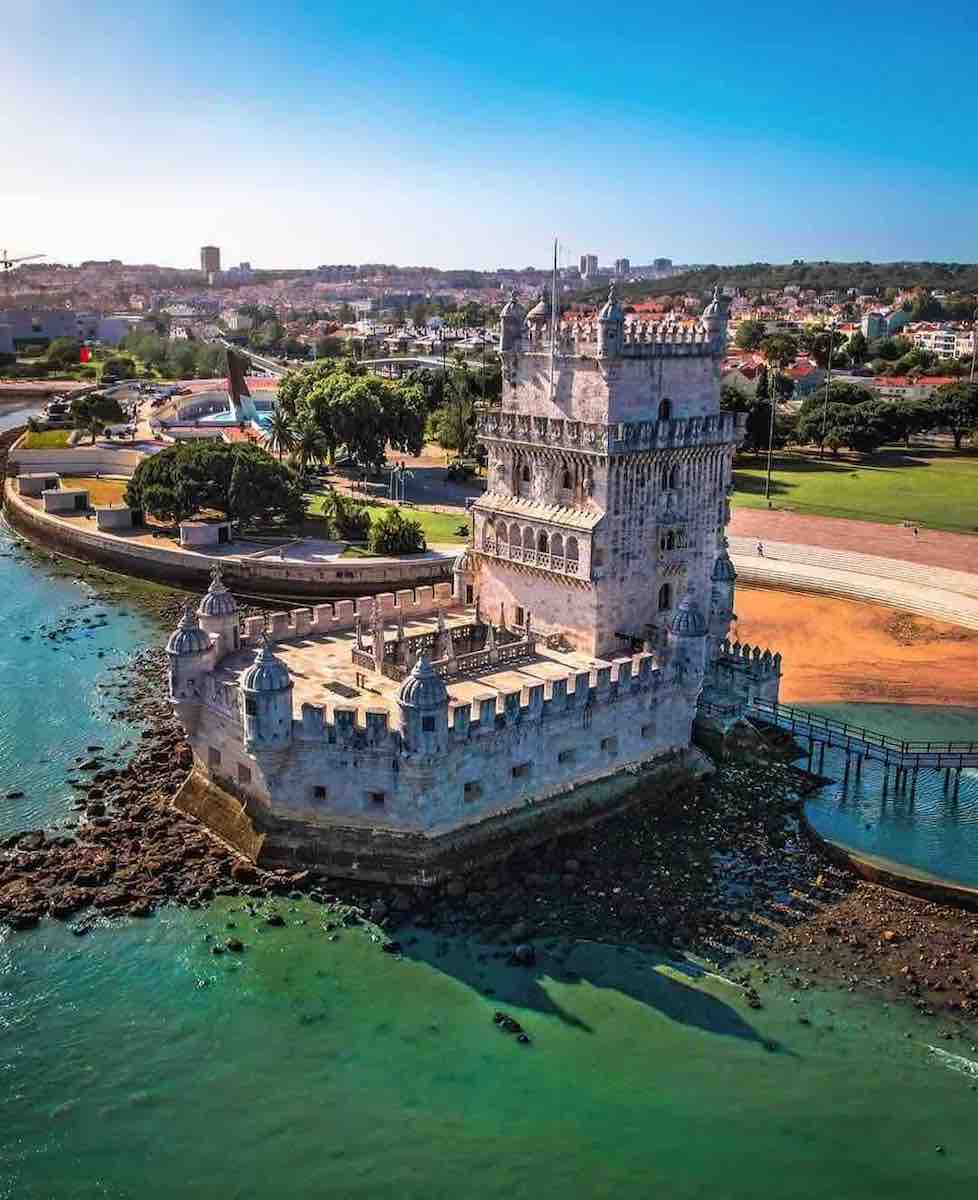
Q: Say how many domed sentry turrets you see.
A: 11